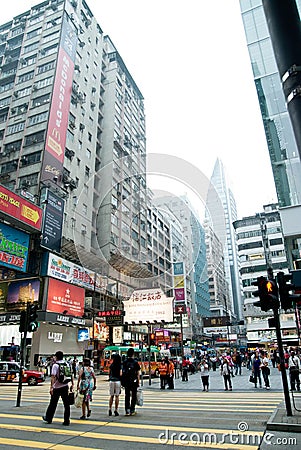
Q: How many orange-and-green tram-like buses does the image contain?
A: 1